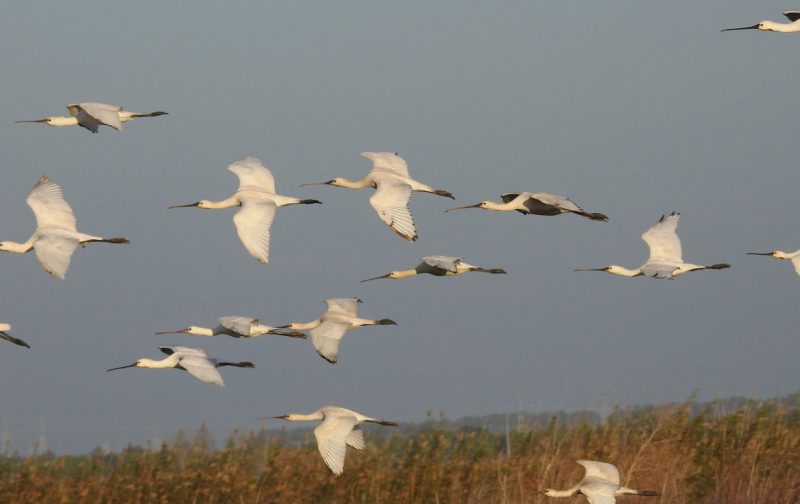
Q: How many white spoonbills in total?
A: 15